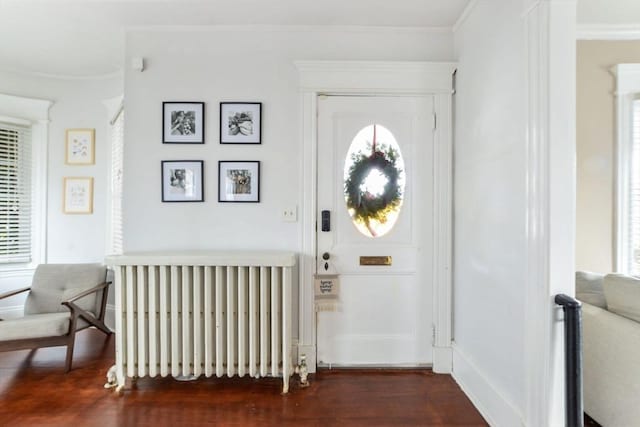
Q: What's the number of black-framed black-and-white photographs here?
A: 4